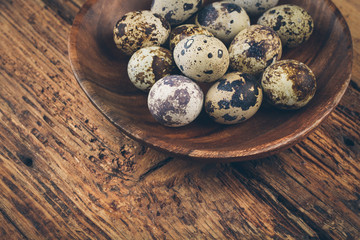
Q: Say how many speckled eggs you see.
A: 12